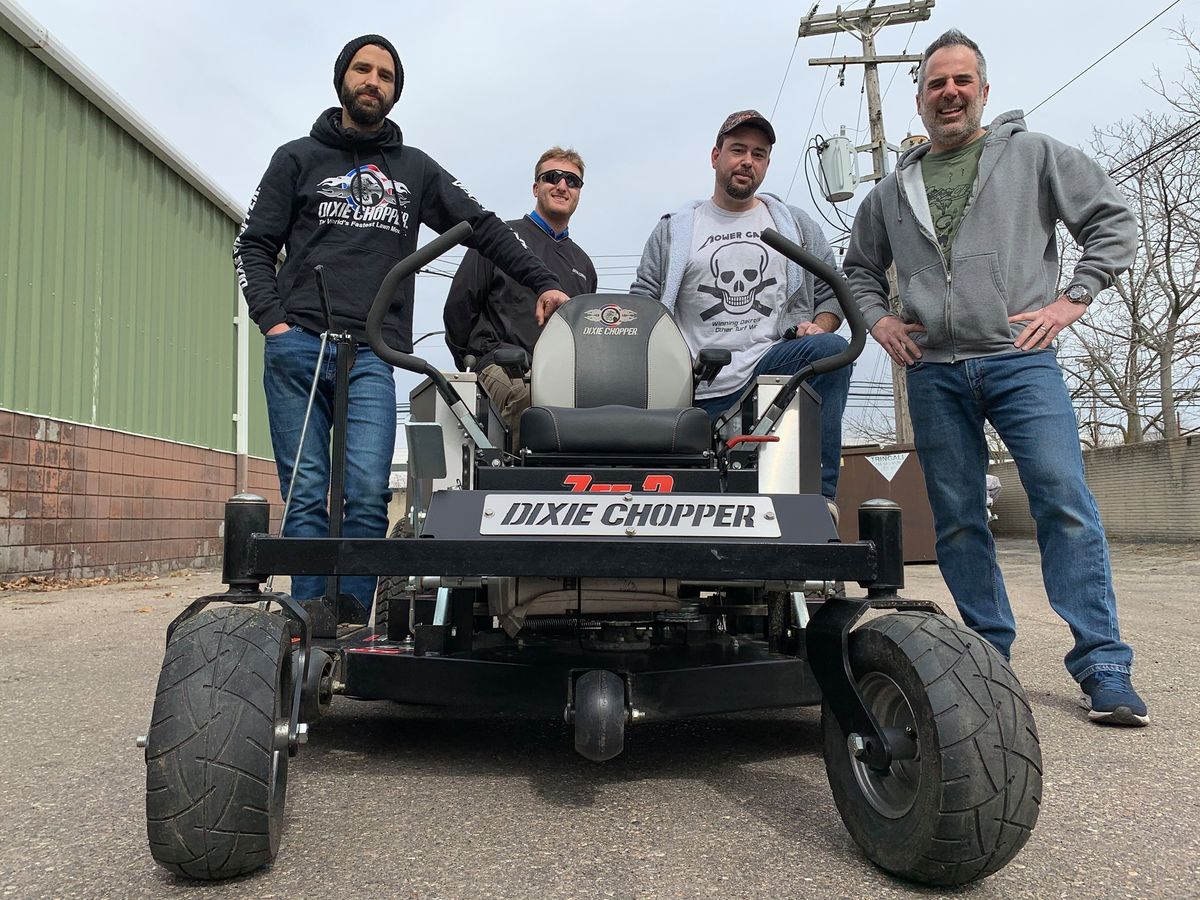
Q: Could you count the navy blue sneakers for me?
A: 1